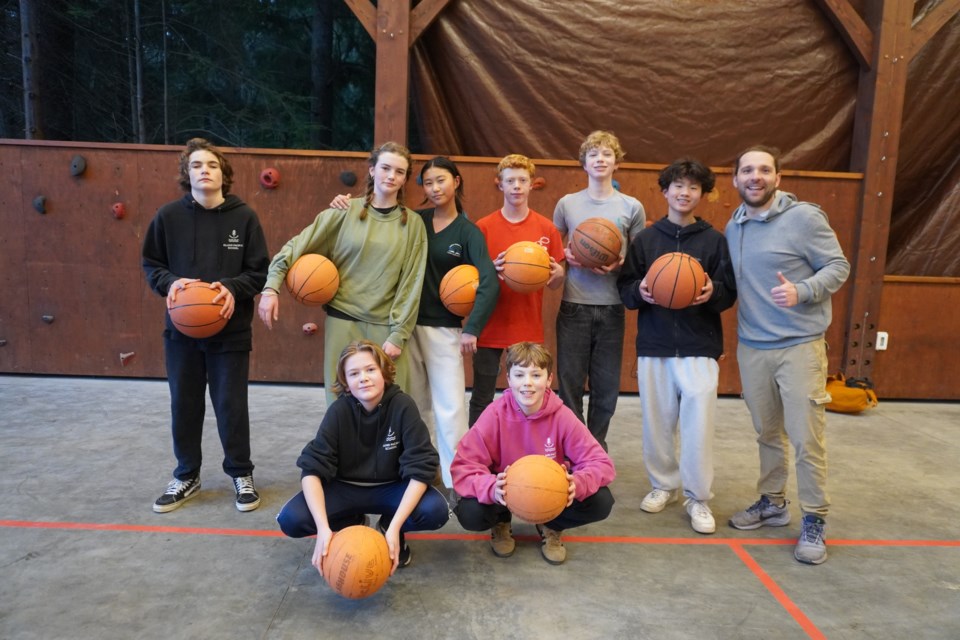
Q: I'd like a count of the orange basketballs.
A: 8